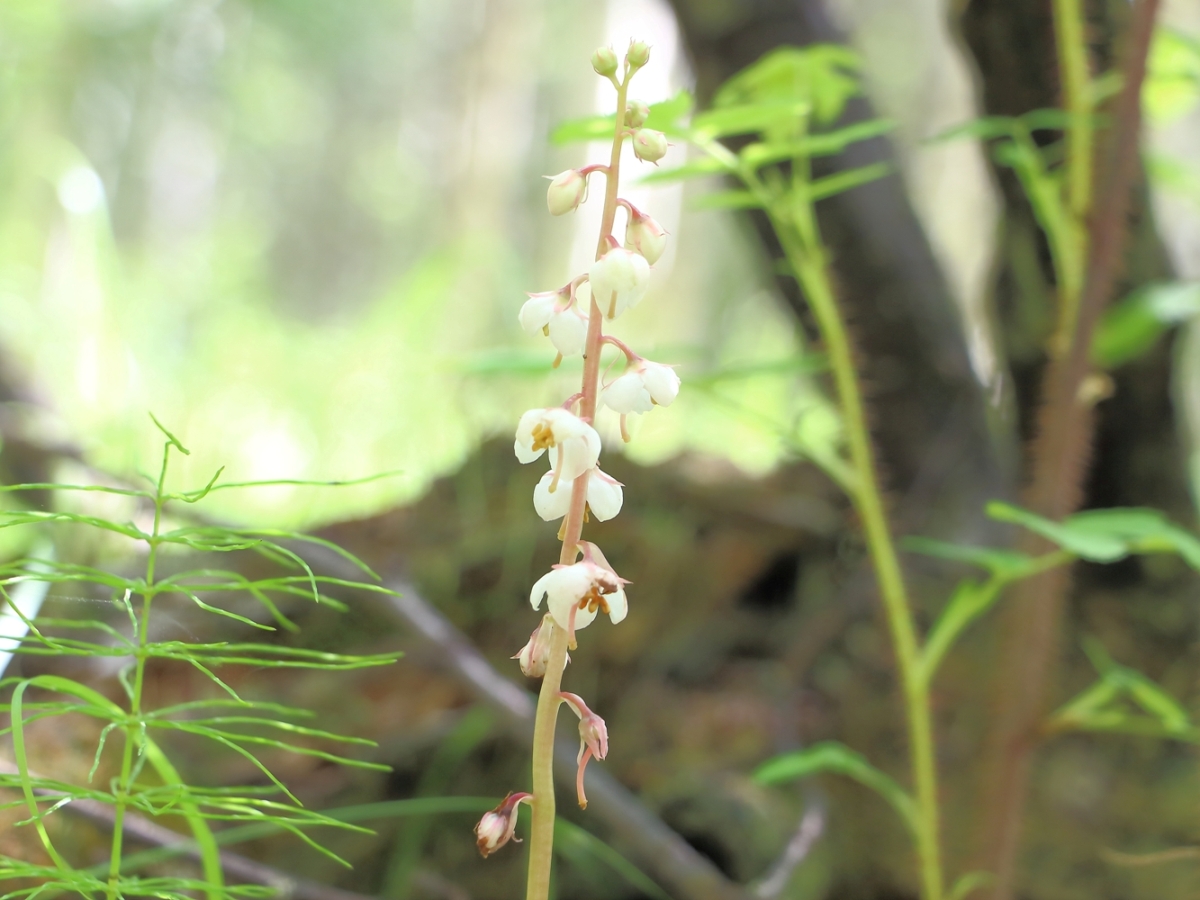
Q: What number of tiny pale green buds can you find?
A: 4